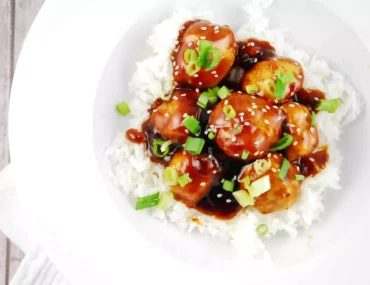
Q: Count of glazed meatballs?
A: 7